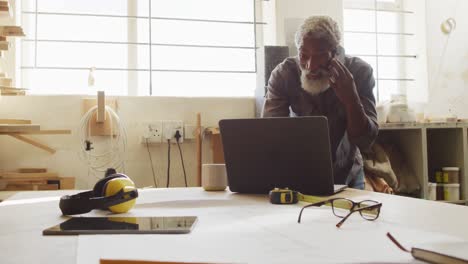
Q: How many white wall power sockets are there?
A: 2